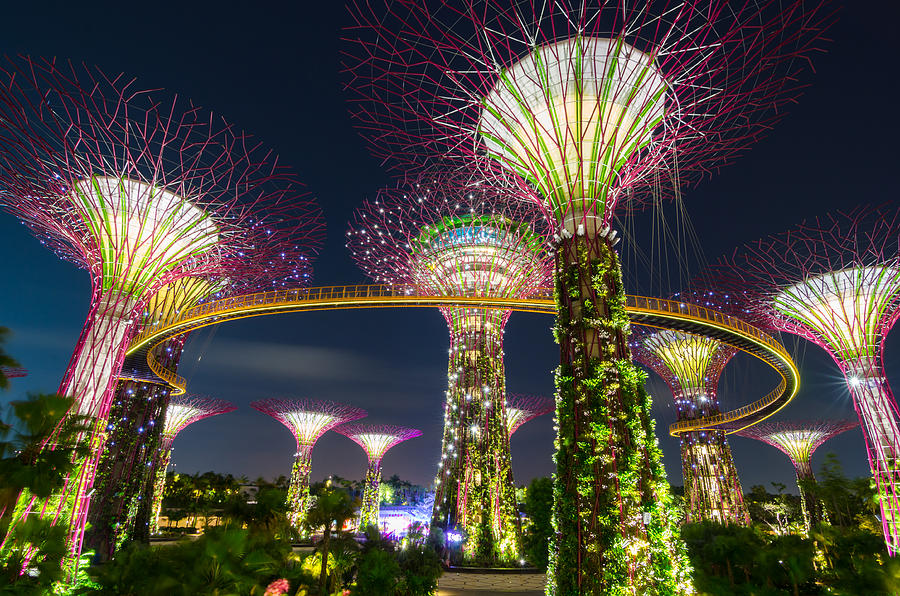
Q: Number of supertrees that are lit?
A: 11